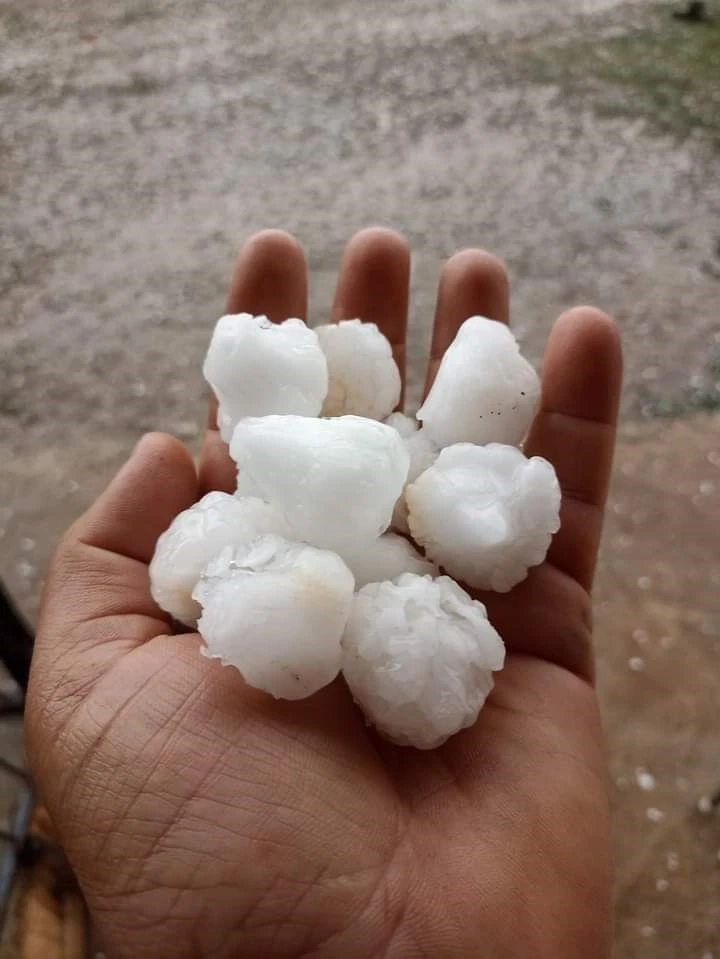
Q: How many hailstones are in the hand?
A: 10